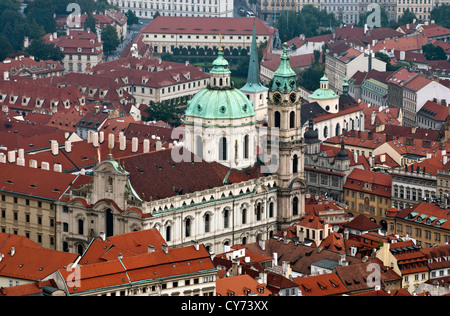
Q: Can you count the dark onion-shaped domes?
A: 2